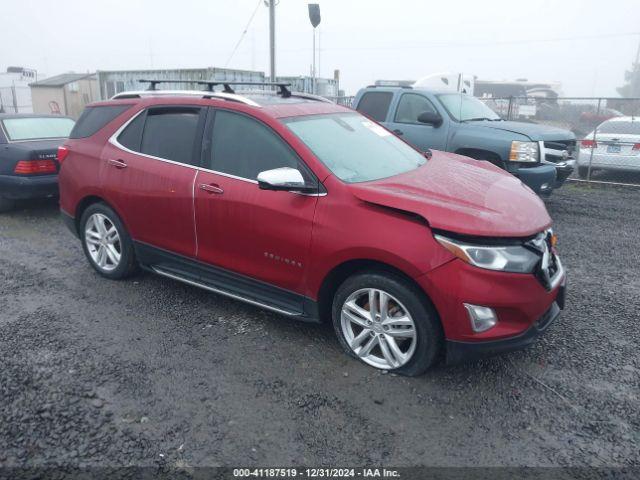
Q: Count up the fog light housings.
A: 2